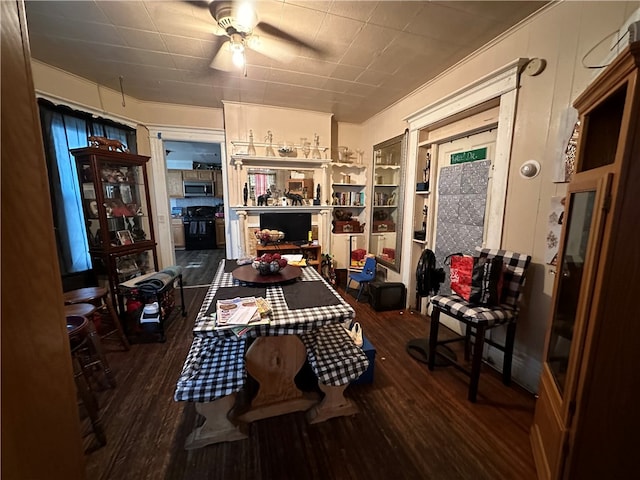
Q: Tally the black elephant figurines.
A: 2